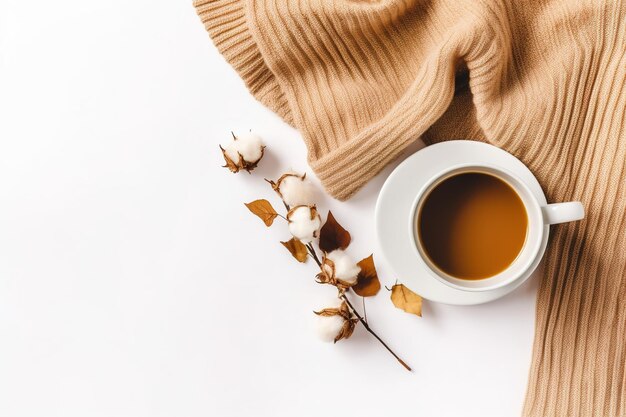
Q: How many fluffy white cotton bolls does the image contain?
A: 5